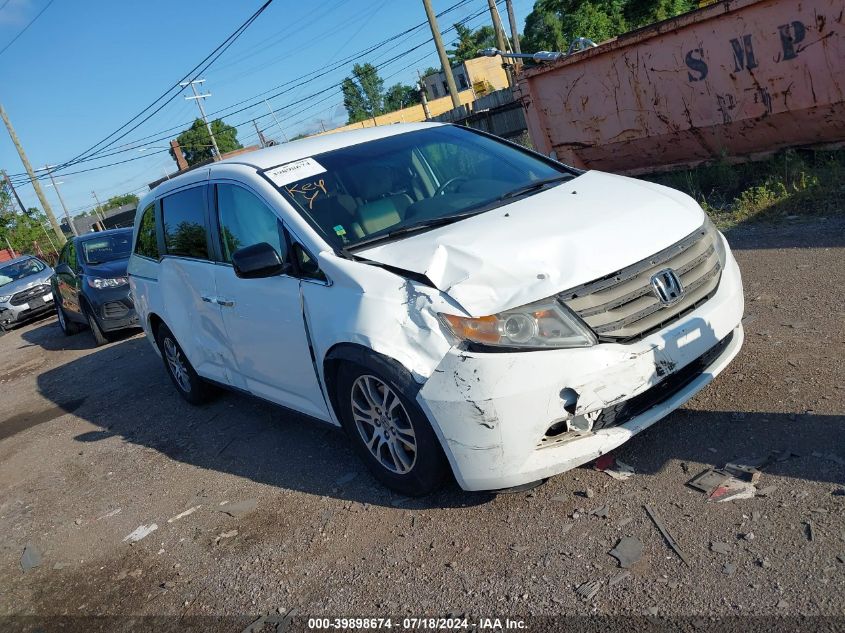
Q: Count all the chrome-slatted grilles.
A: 1